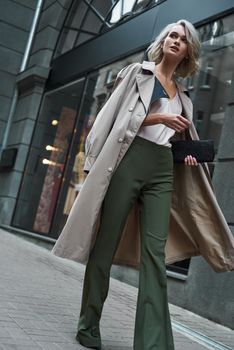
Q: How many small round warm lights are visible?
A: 3